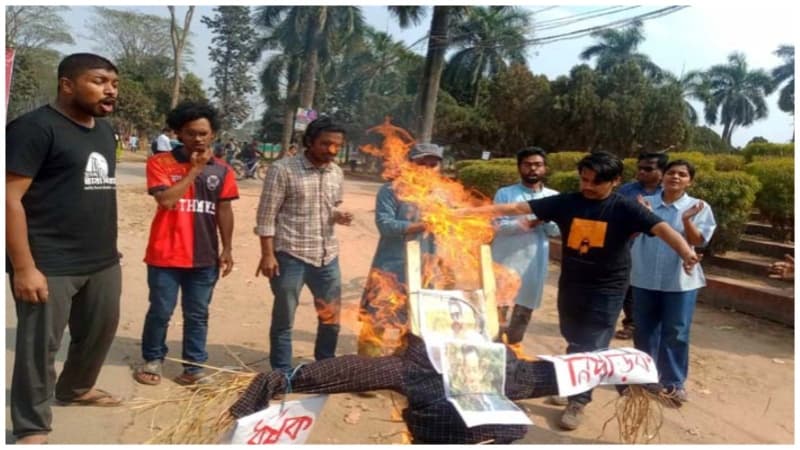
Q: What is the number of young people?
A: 8